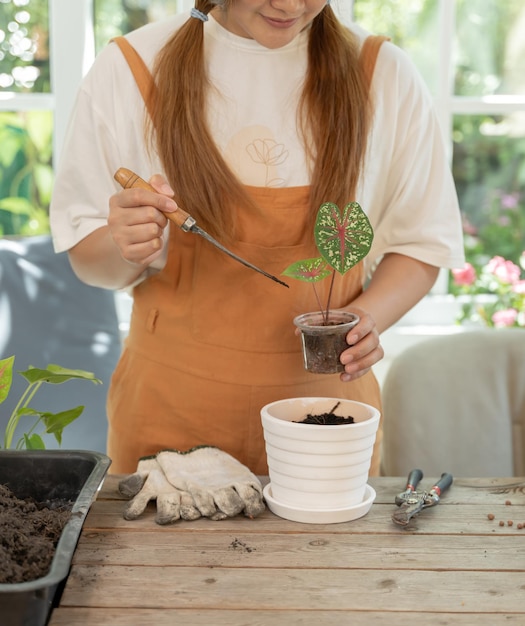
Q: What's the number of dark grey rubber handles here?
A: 2